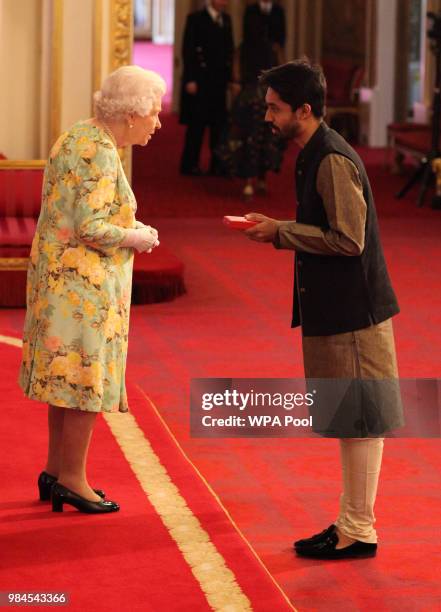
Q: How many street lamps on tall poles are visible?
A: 0